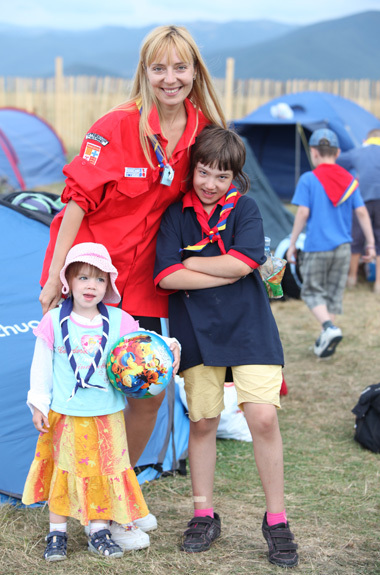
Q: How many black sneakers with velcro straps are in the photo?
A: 2